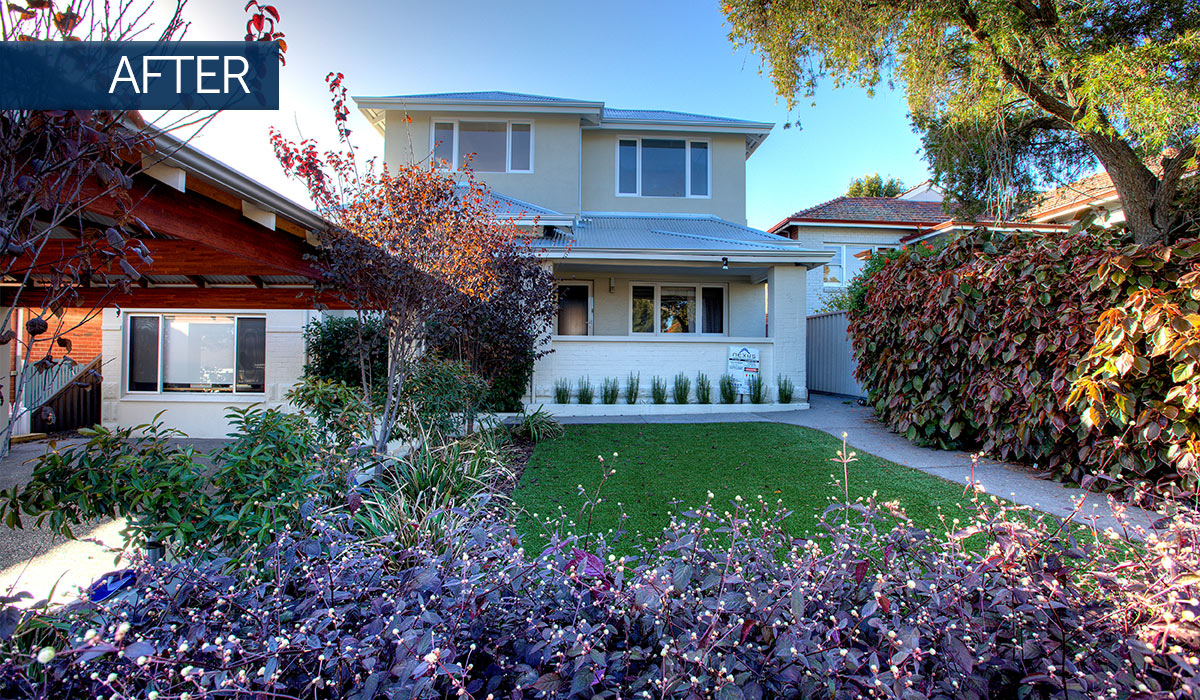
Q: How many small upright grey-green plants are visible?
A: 10